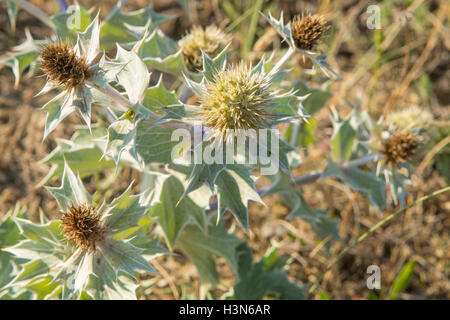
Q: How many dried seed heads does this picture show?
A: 4